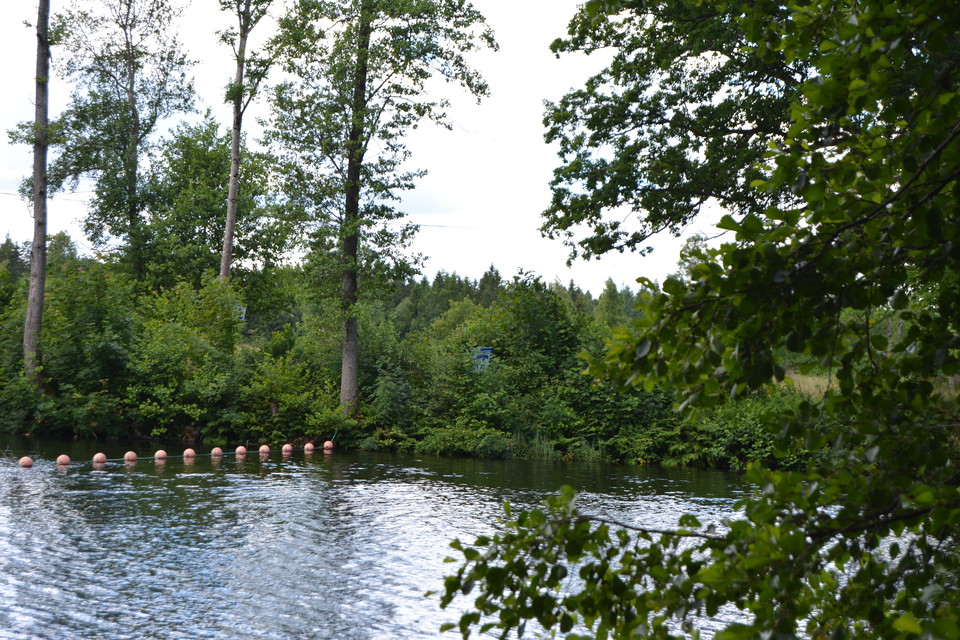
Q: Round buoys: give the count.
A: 12